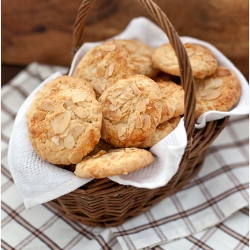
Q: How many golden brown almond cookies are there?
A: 10